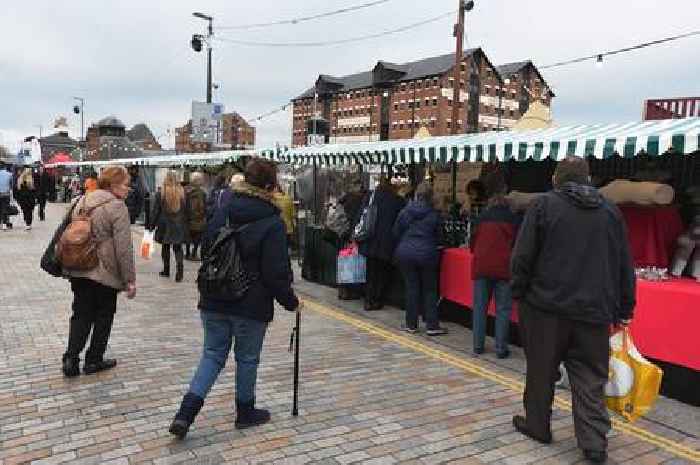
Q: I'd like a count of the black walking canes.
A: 1